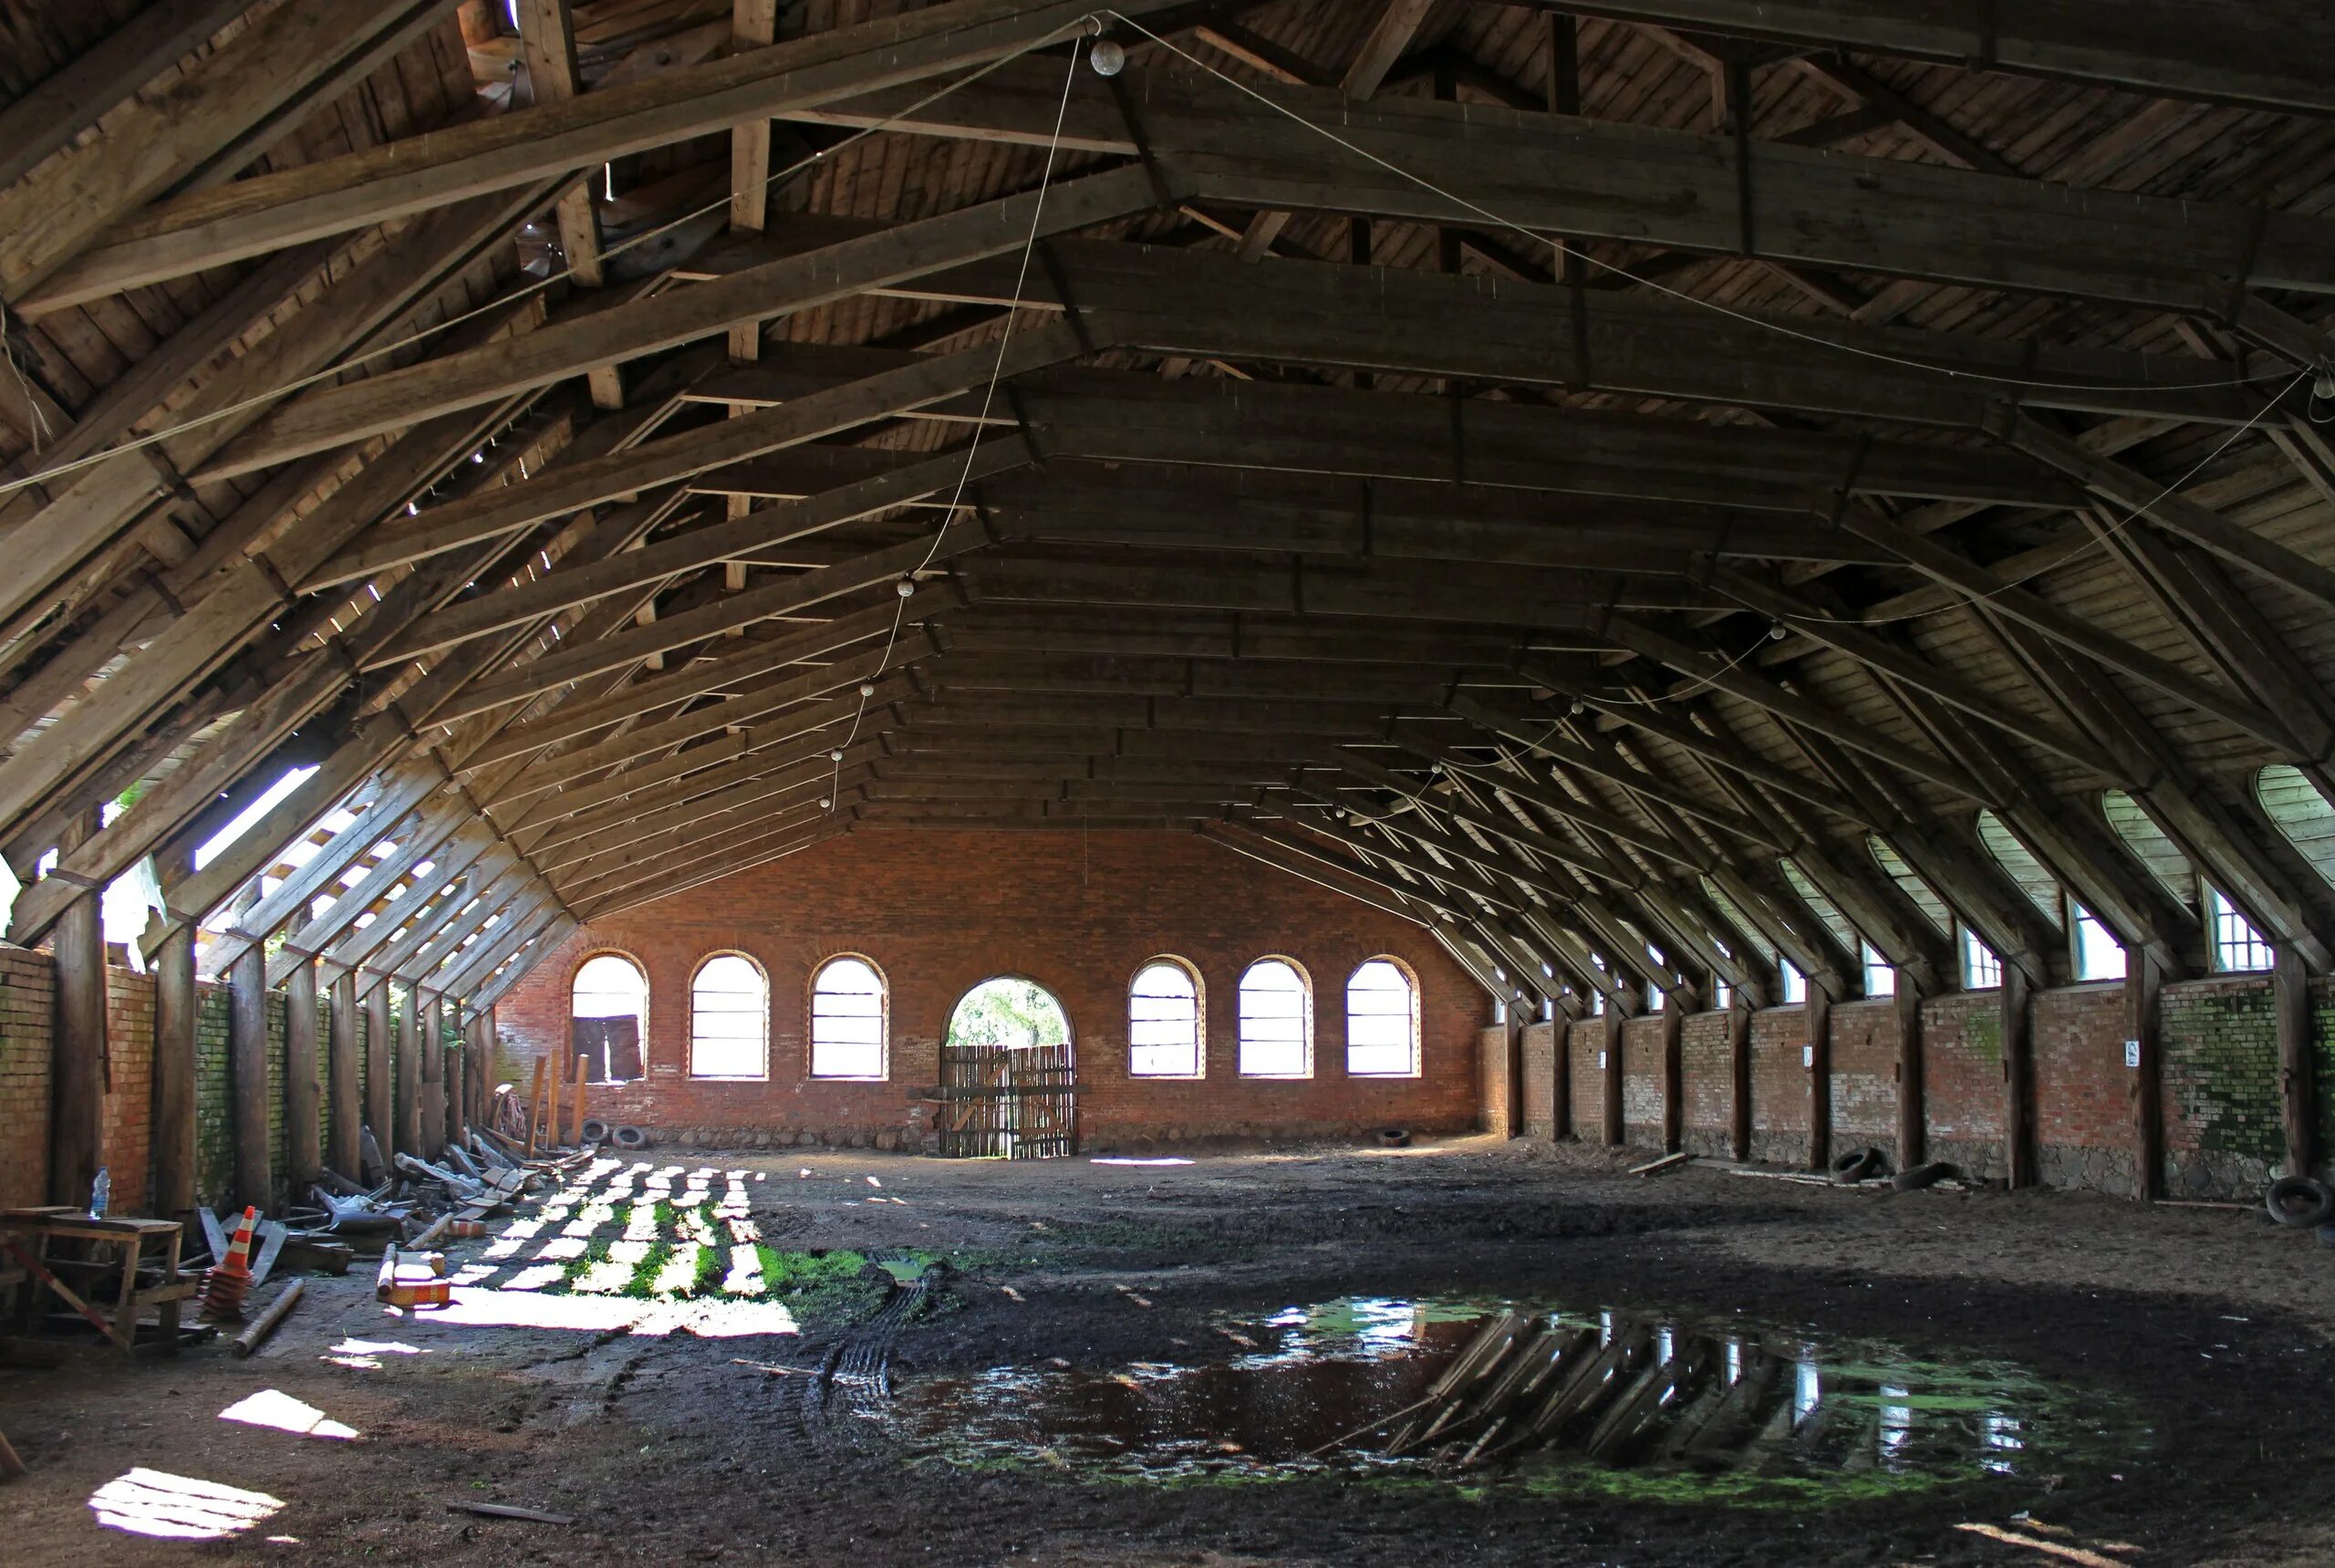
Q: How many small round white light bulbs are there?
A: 10